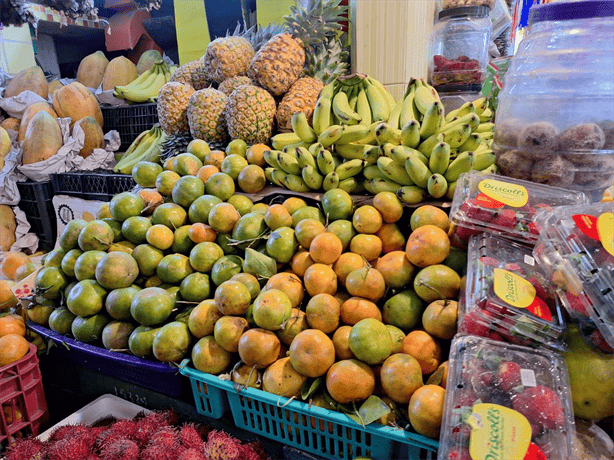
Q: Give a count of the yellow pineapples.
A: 8